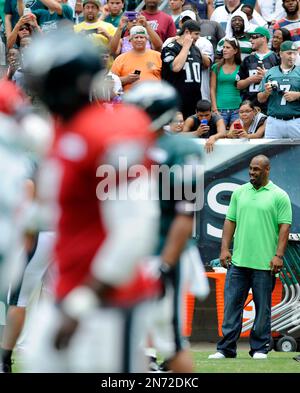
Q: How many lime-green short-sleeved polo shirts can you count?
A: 1